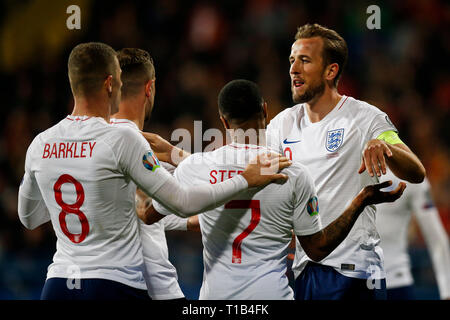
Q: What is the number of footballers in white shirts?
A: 5